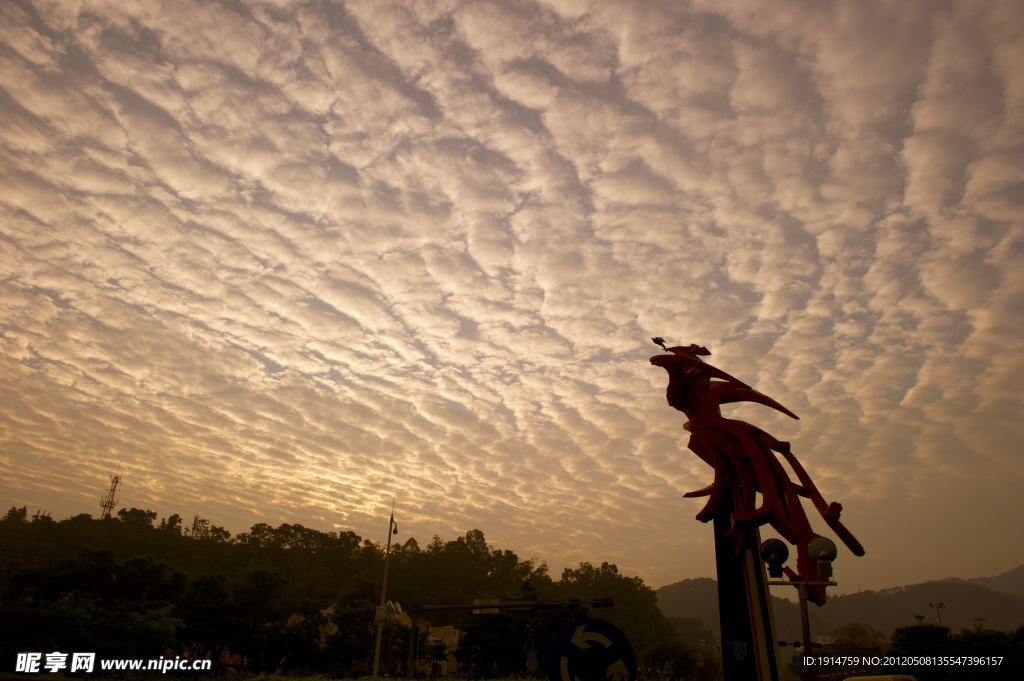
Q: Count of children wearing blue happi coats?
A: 0